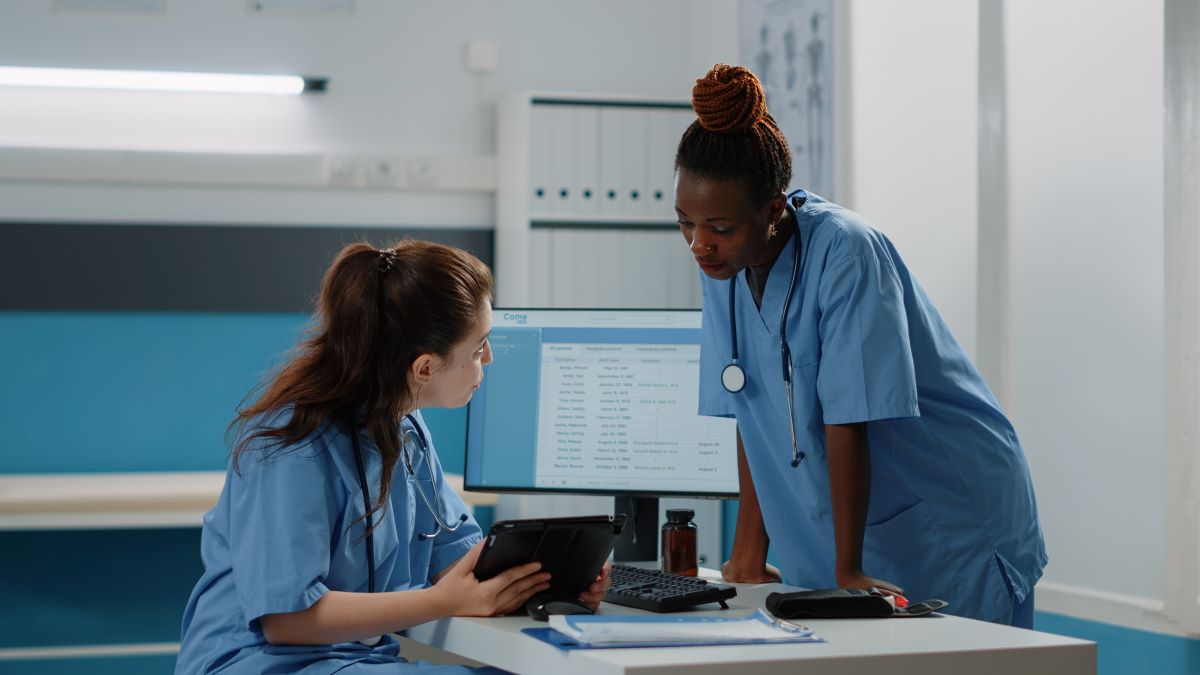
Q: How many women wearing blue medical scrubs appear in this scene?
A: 2